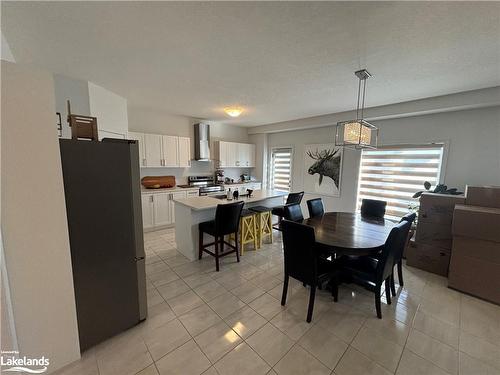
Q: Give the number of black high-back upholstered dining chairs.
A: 6